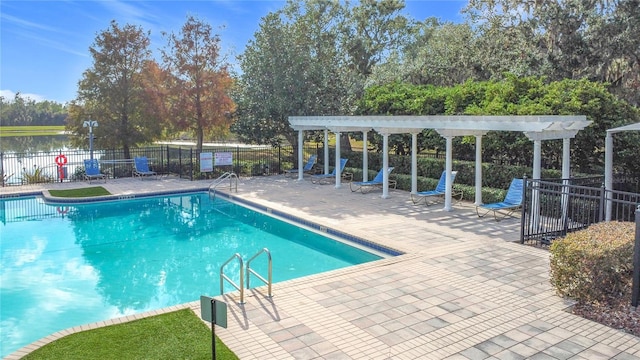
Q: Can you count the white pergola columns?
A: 10